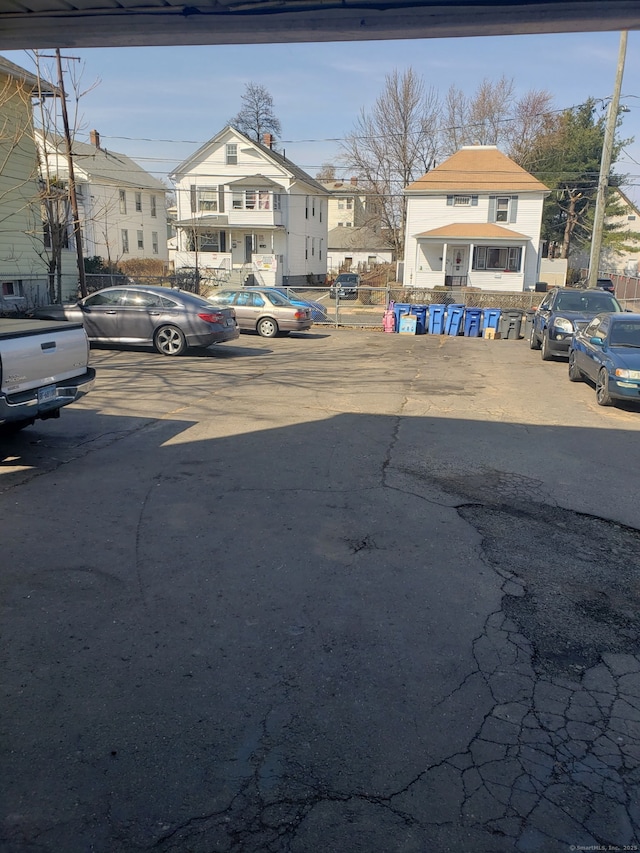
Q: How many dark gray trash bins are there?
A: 2